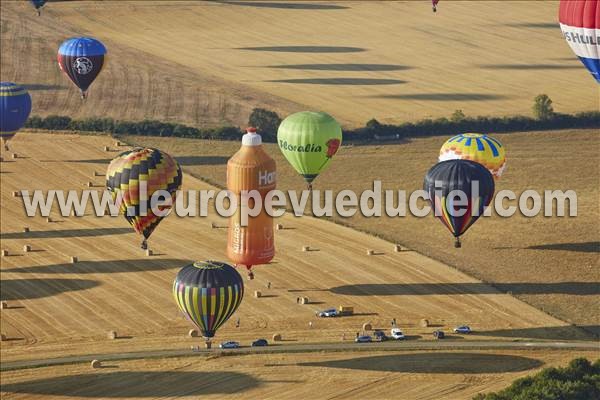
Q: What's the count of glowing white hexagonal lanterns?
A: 0